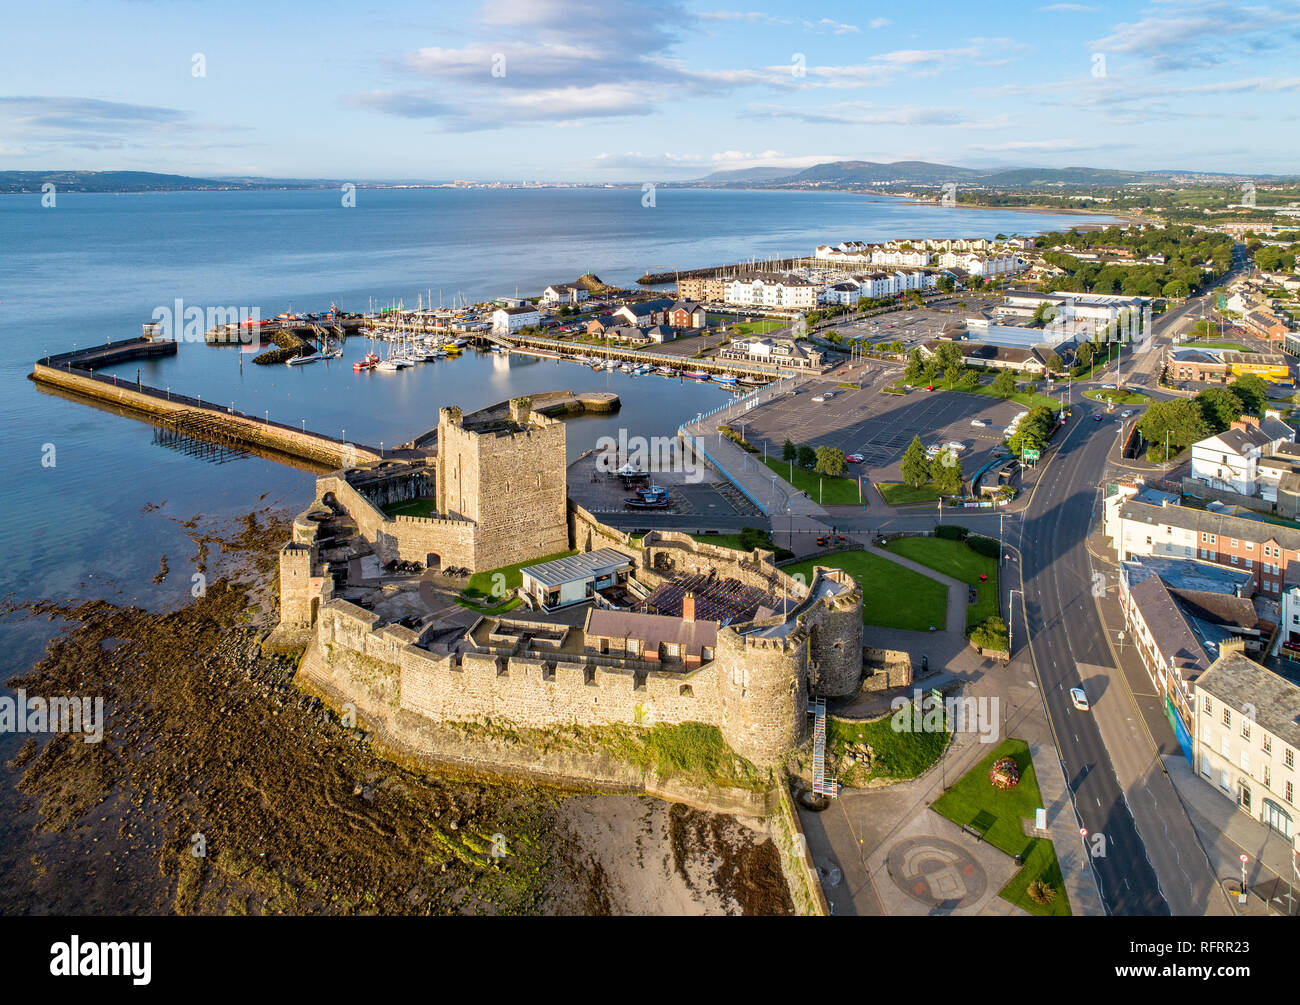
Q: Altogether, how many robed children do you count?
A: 0